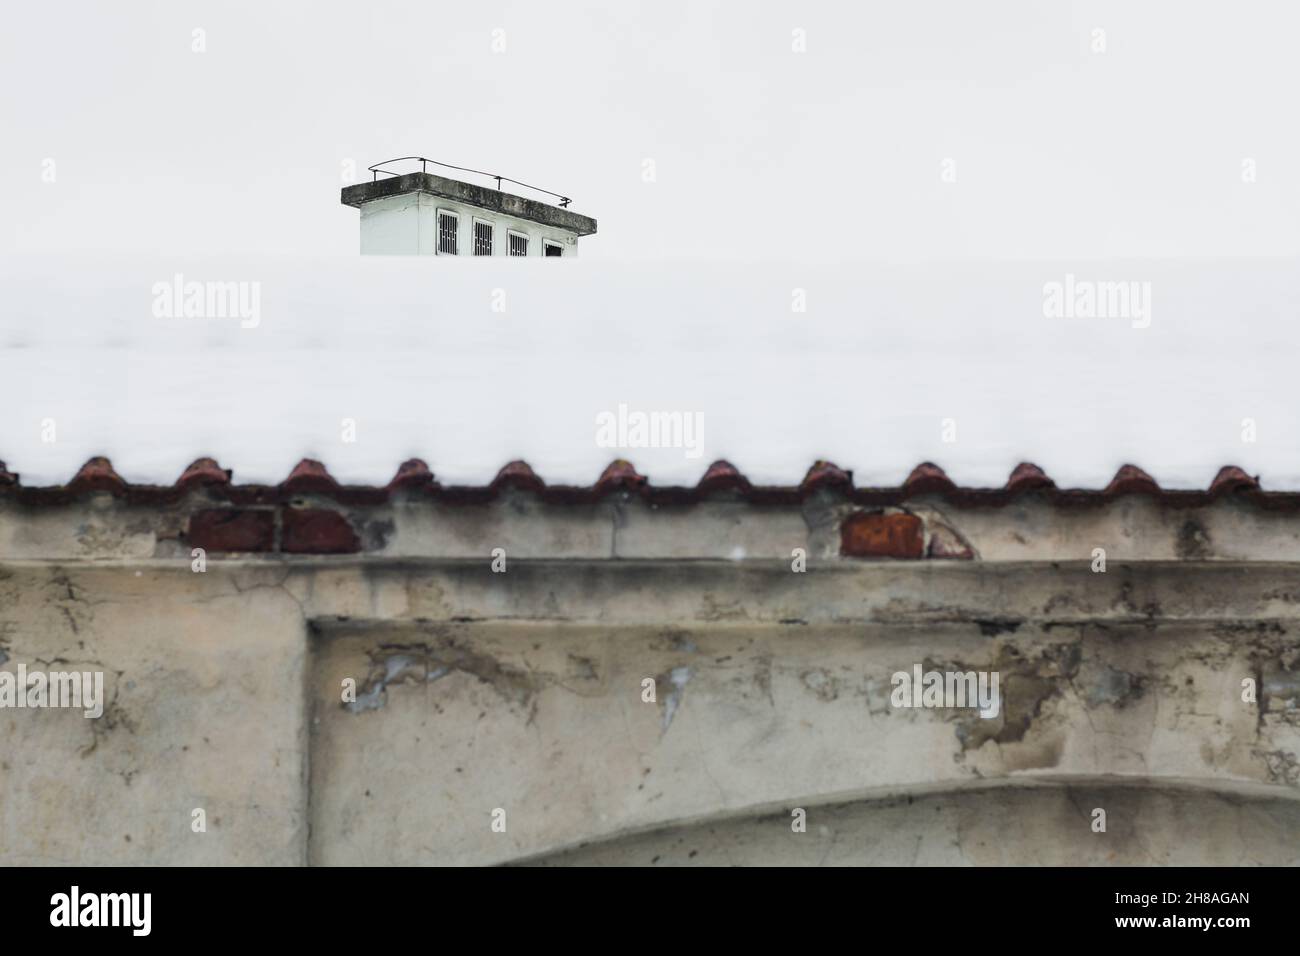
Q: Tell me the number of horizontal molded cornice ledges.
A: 2